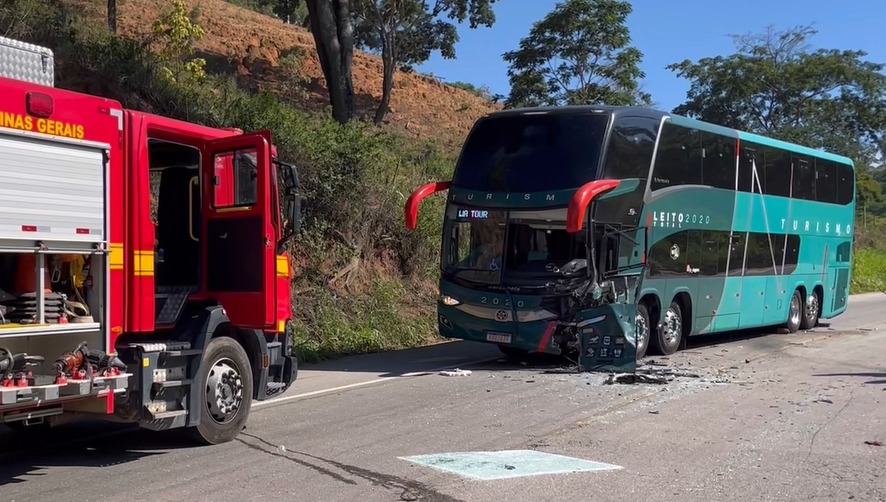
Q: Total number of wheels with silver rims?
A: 5